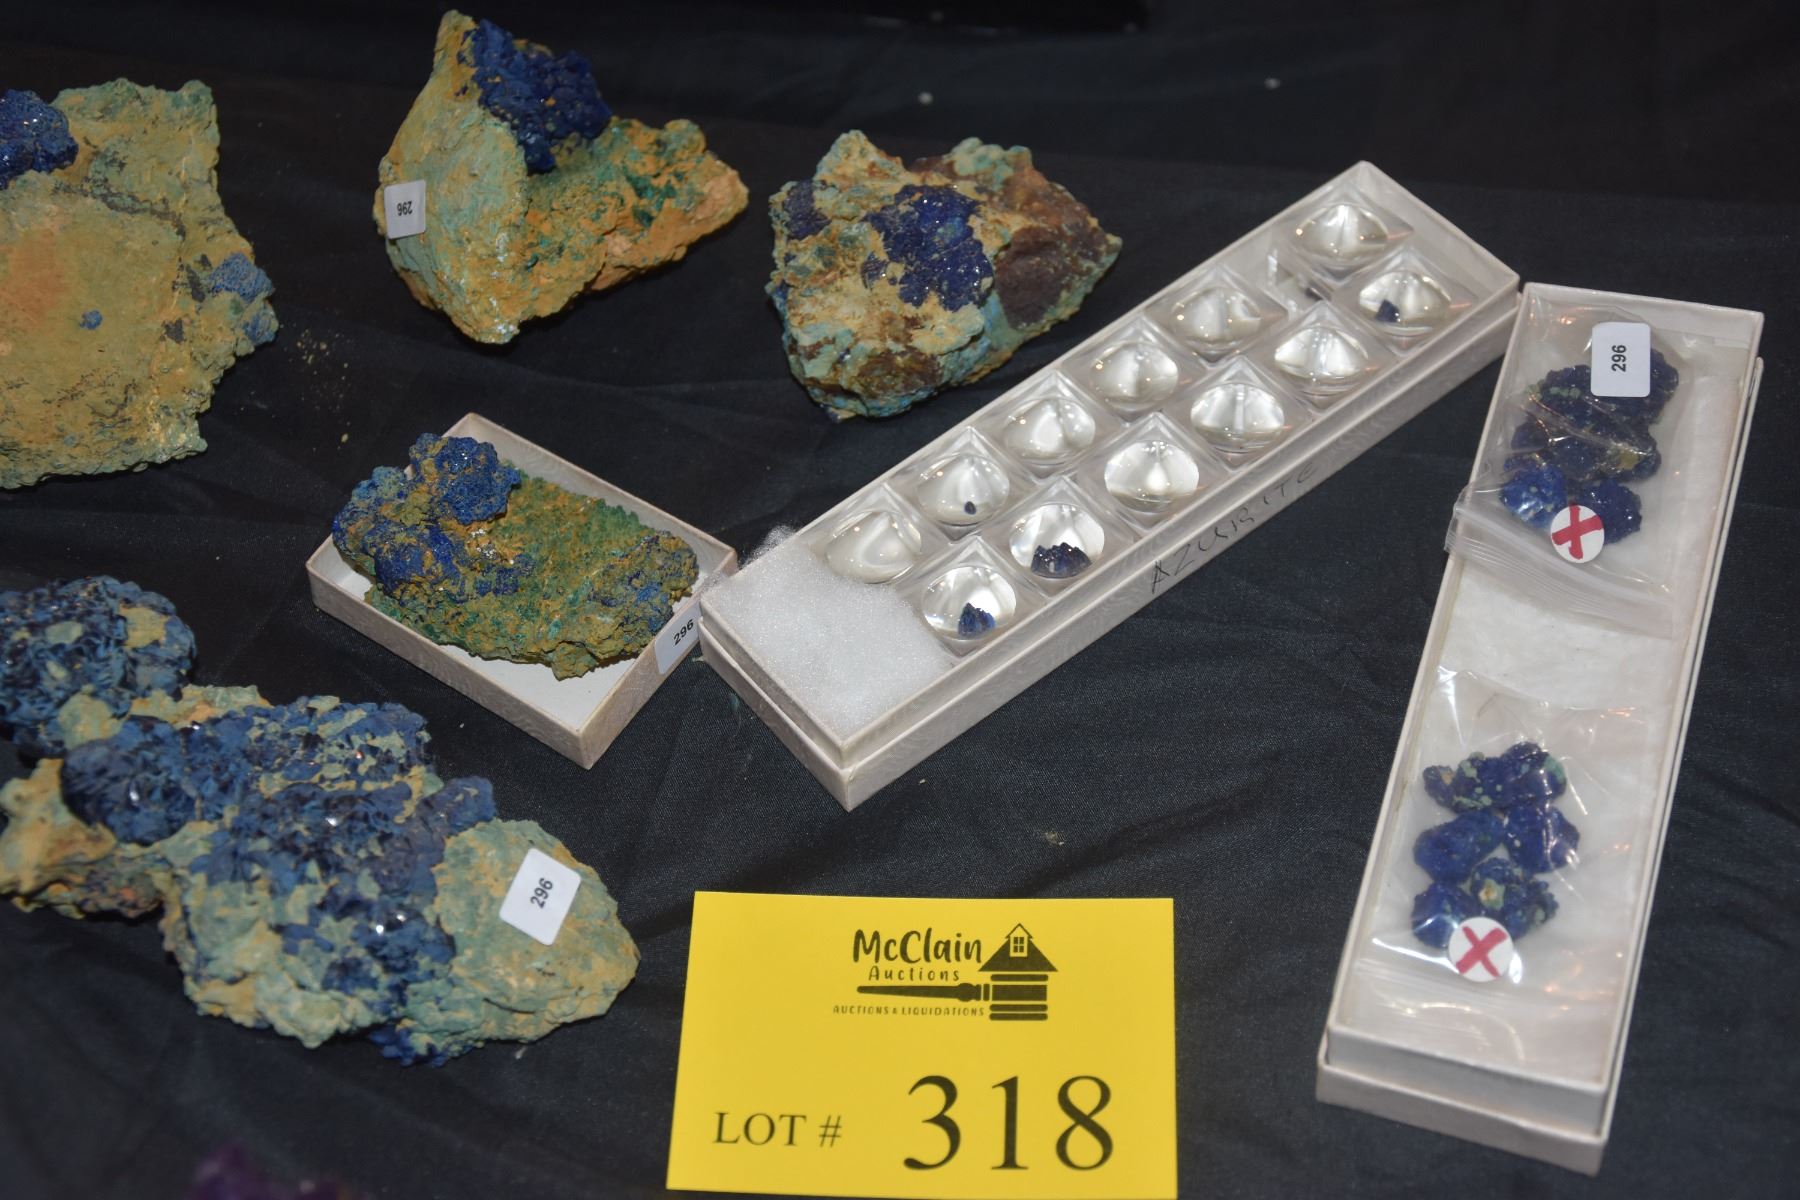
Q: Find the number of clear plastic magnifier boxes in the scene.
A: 12